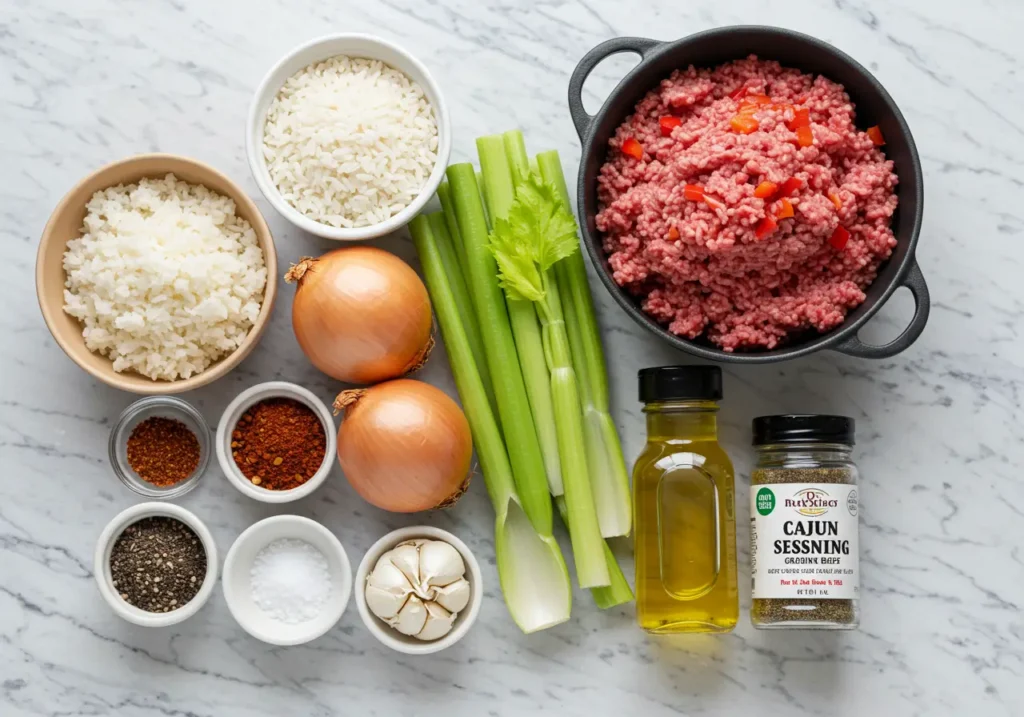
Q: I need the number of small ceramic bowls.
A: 4